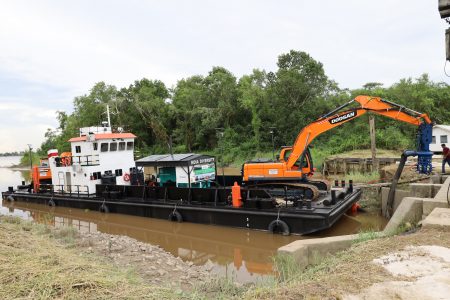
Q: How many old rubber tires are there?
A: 5